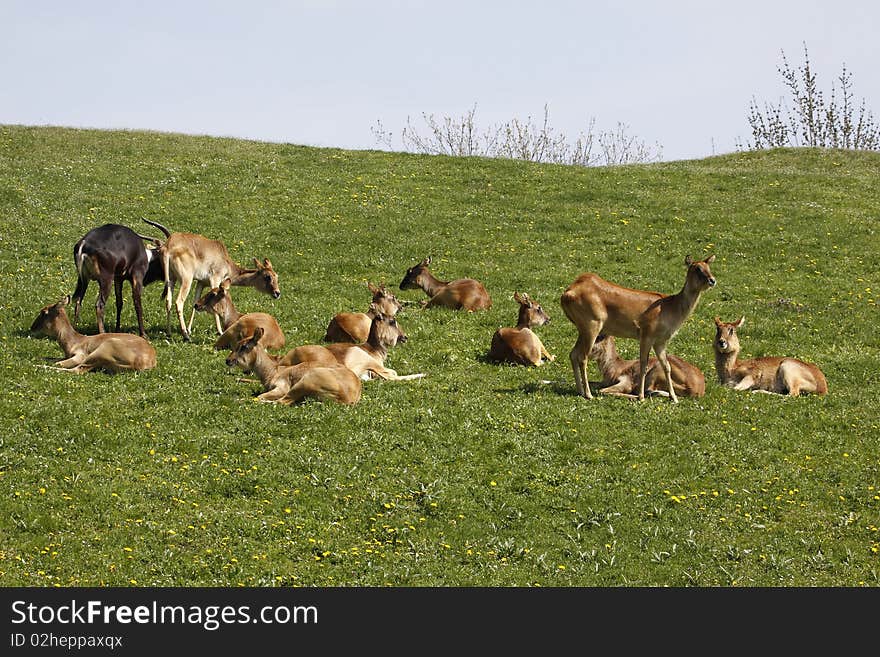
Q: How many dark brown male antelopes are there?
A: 1